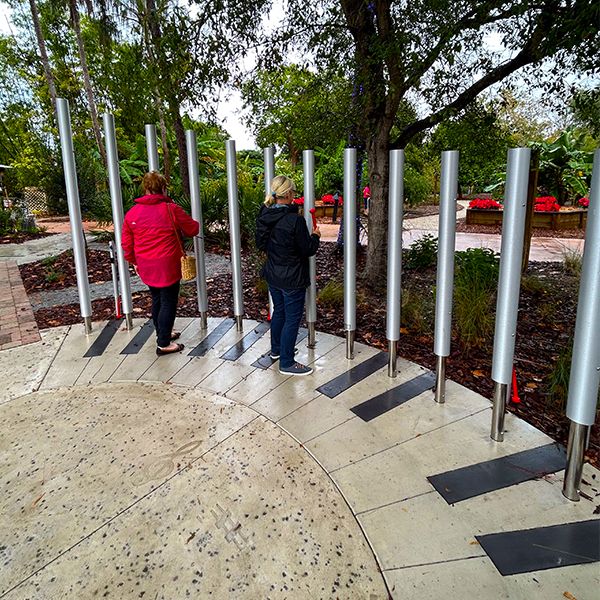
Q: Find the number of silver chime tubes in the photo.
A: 12